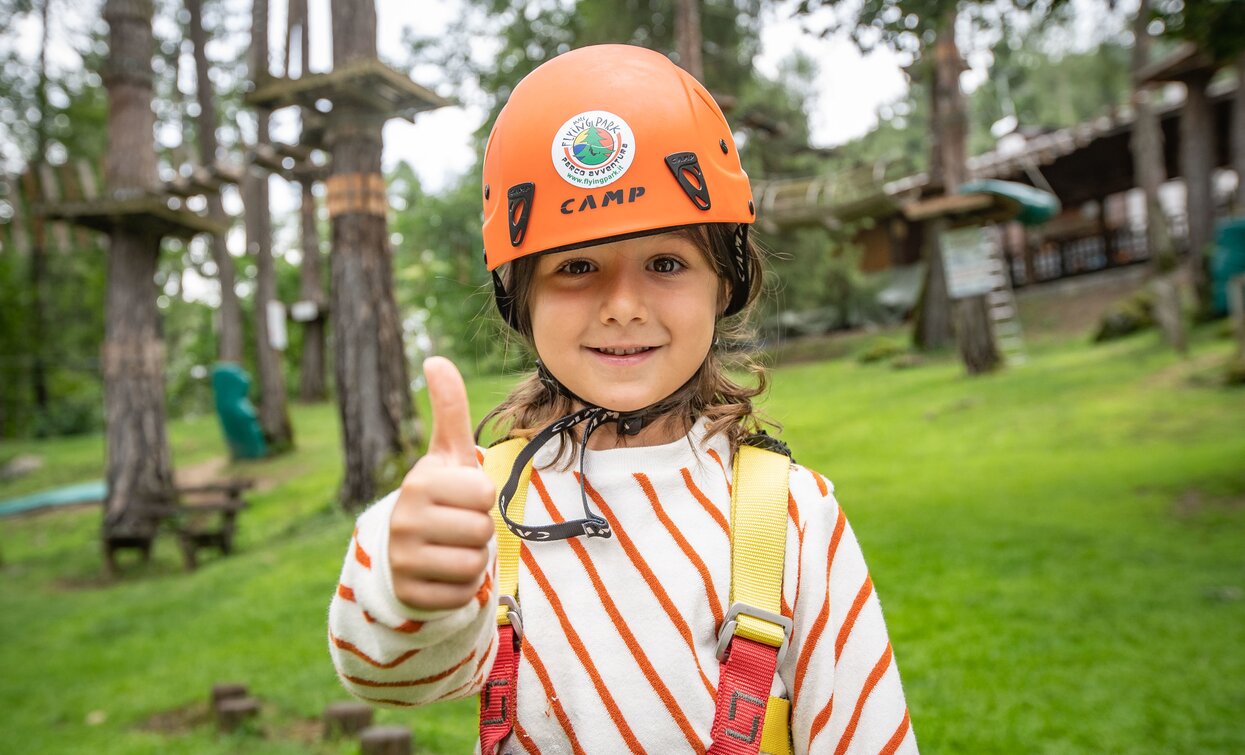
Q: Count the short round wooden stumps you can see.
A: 4